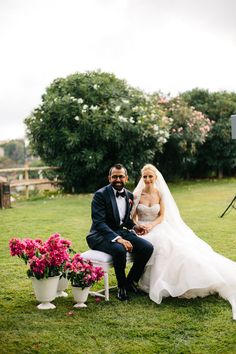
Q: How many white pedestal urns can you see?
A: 3